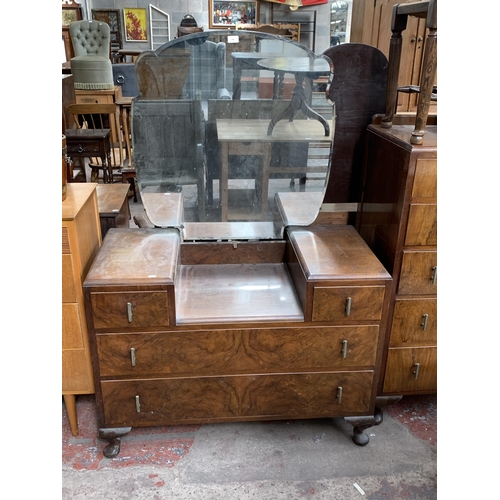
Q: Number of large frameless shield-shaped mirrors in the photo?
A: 1